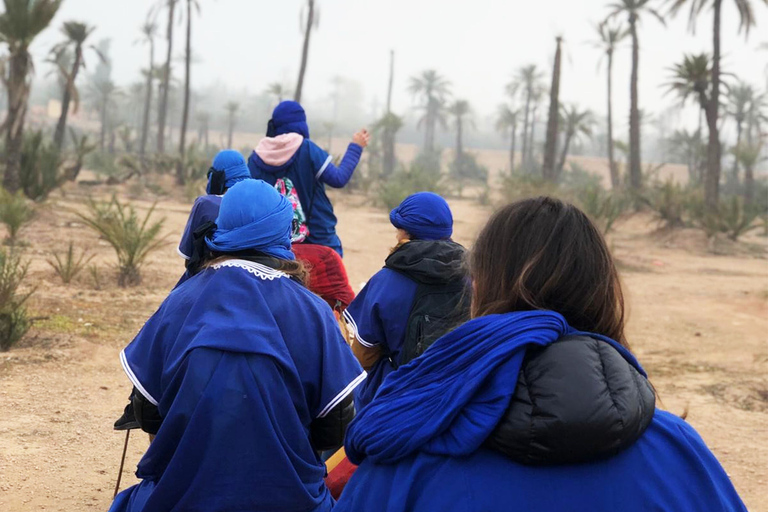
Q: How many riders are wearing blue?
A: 5